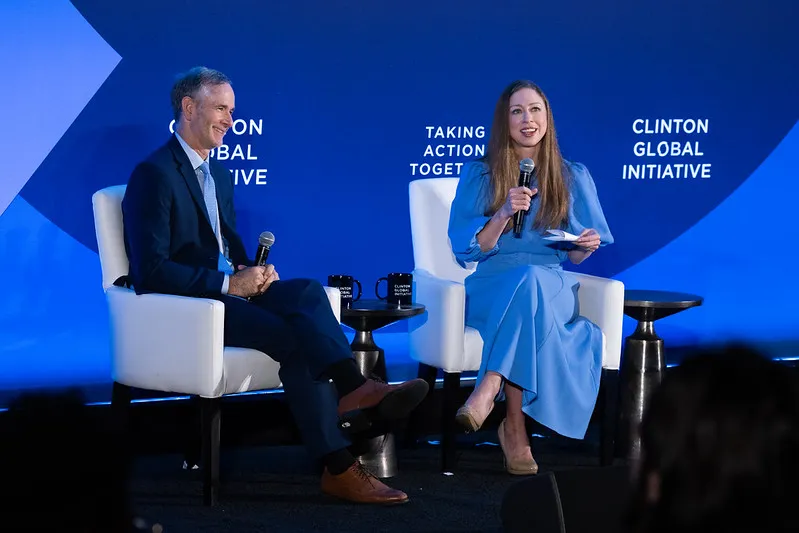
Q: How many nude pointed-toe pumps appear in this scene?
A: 2